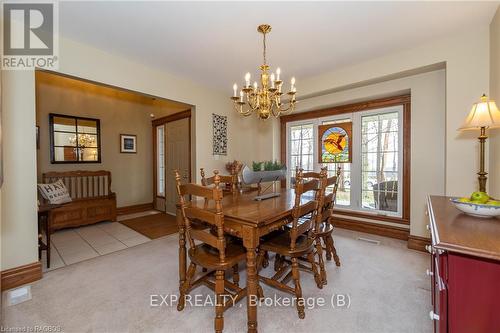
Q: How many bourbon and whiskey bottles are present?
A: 0